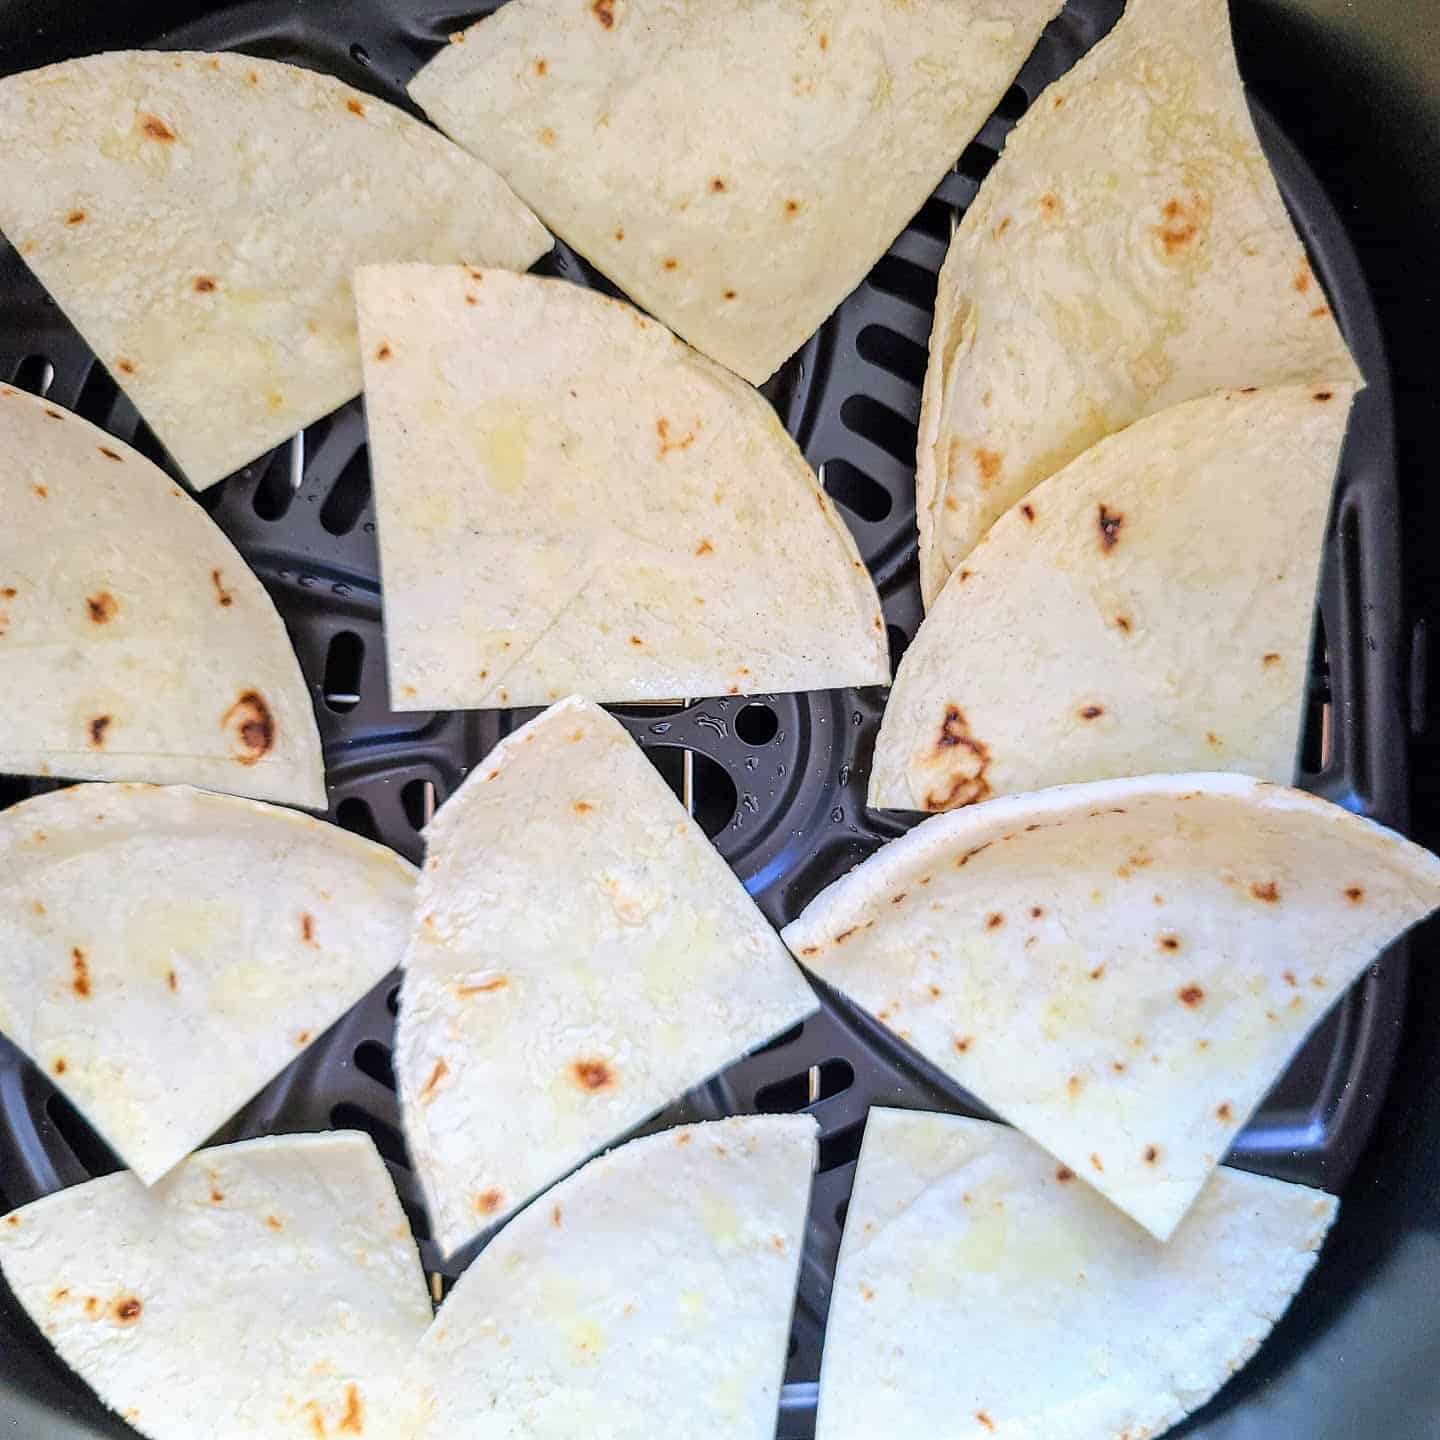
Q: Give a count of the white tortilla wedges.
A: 12